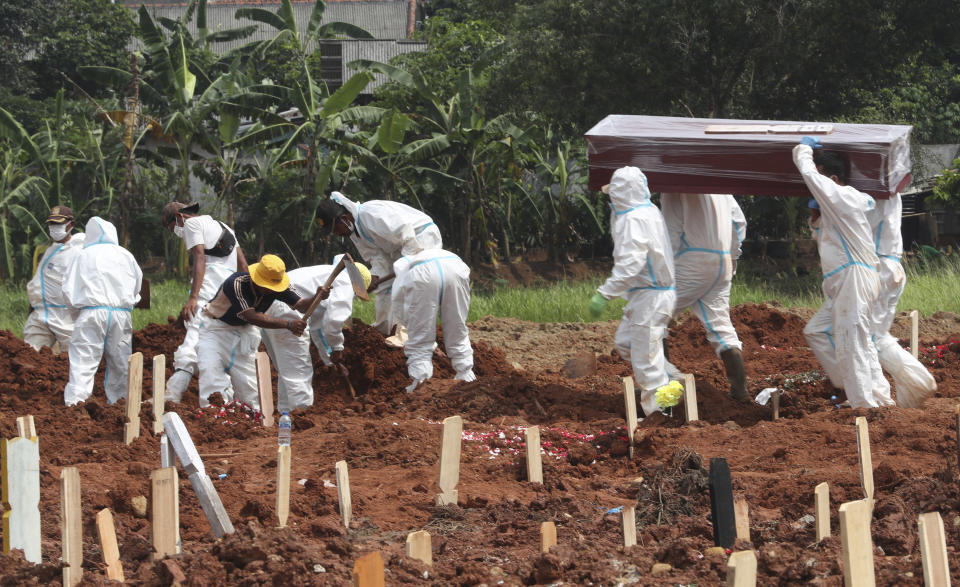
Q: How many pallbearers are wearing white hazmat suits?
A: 4